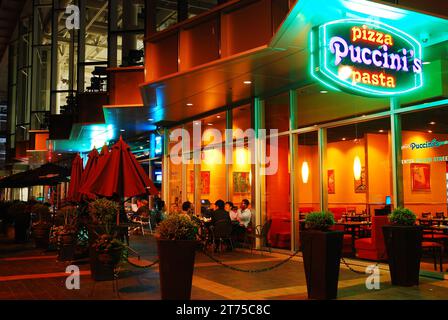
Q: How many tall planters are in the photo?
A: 3